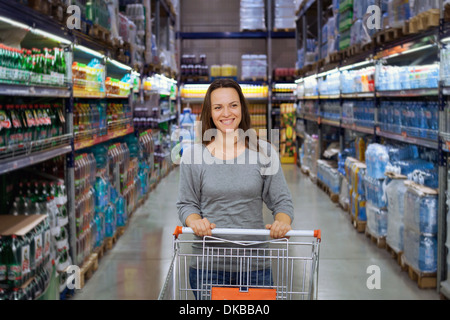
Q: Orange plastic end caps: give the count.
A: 2